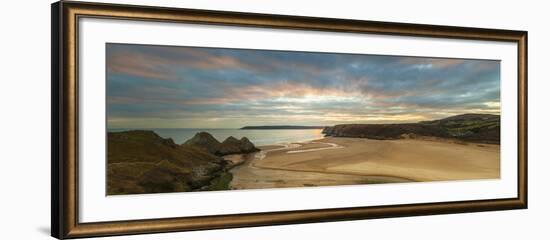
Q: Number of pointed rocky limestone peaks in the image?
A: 3